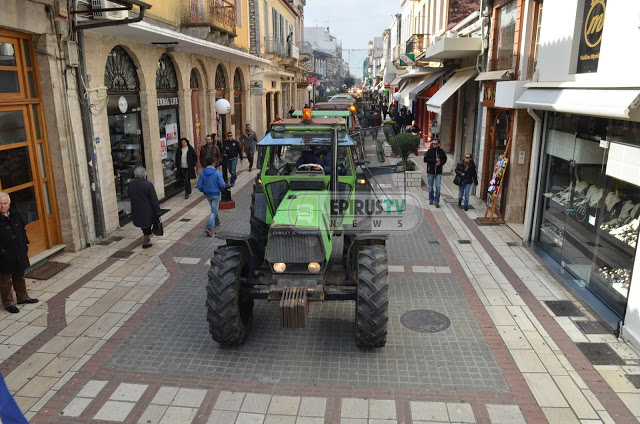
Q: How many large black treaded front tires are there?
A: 2